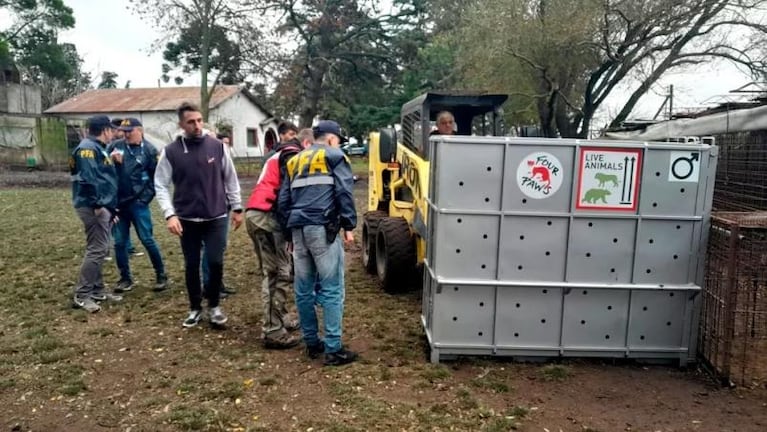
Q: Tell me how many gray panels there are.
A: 12